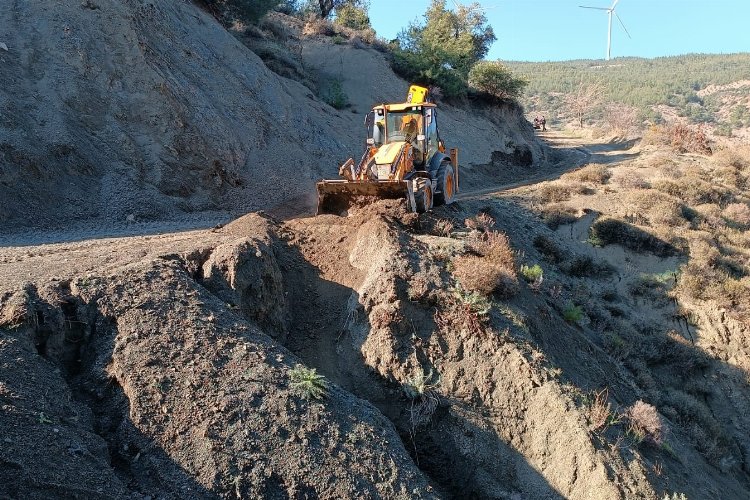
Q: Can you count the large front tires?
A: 1